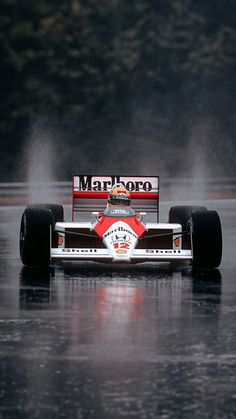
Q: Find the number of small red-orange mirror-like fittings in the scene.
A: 2